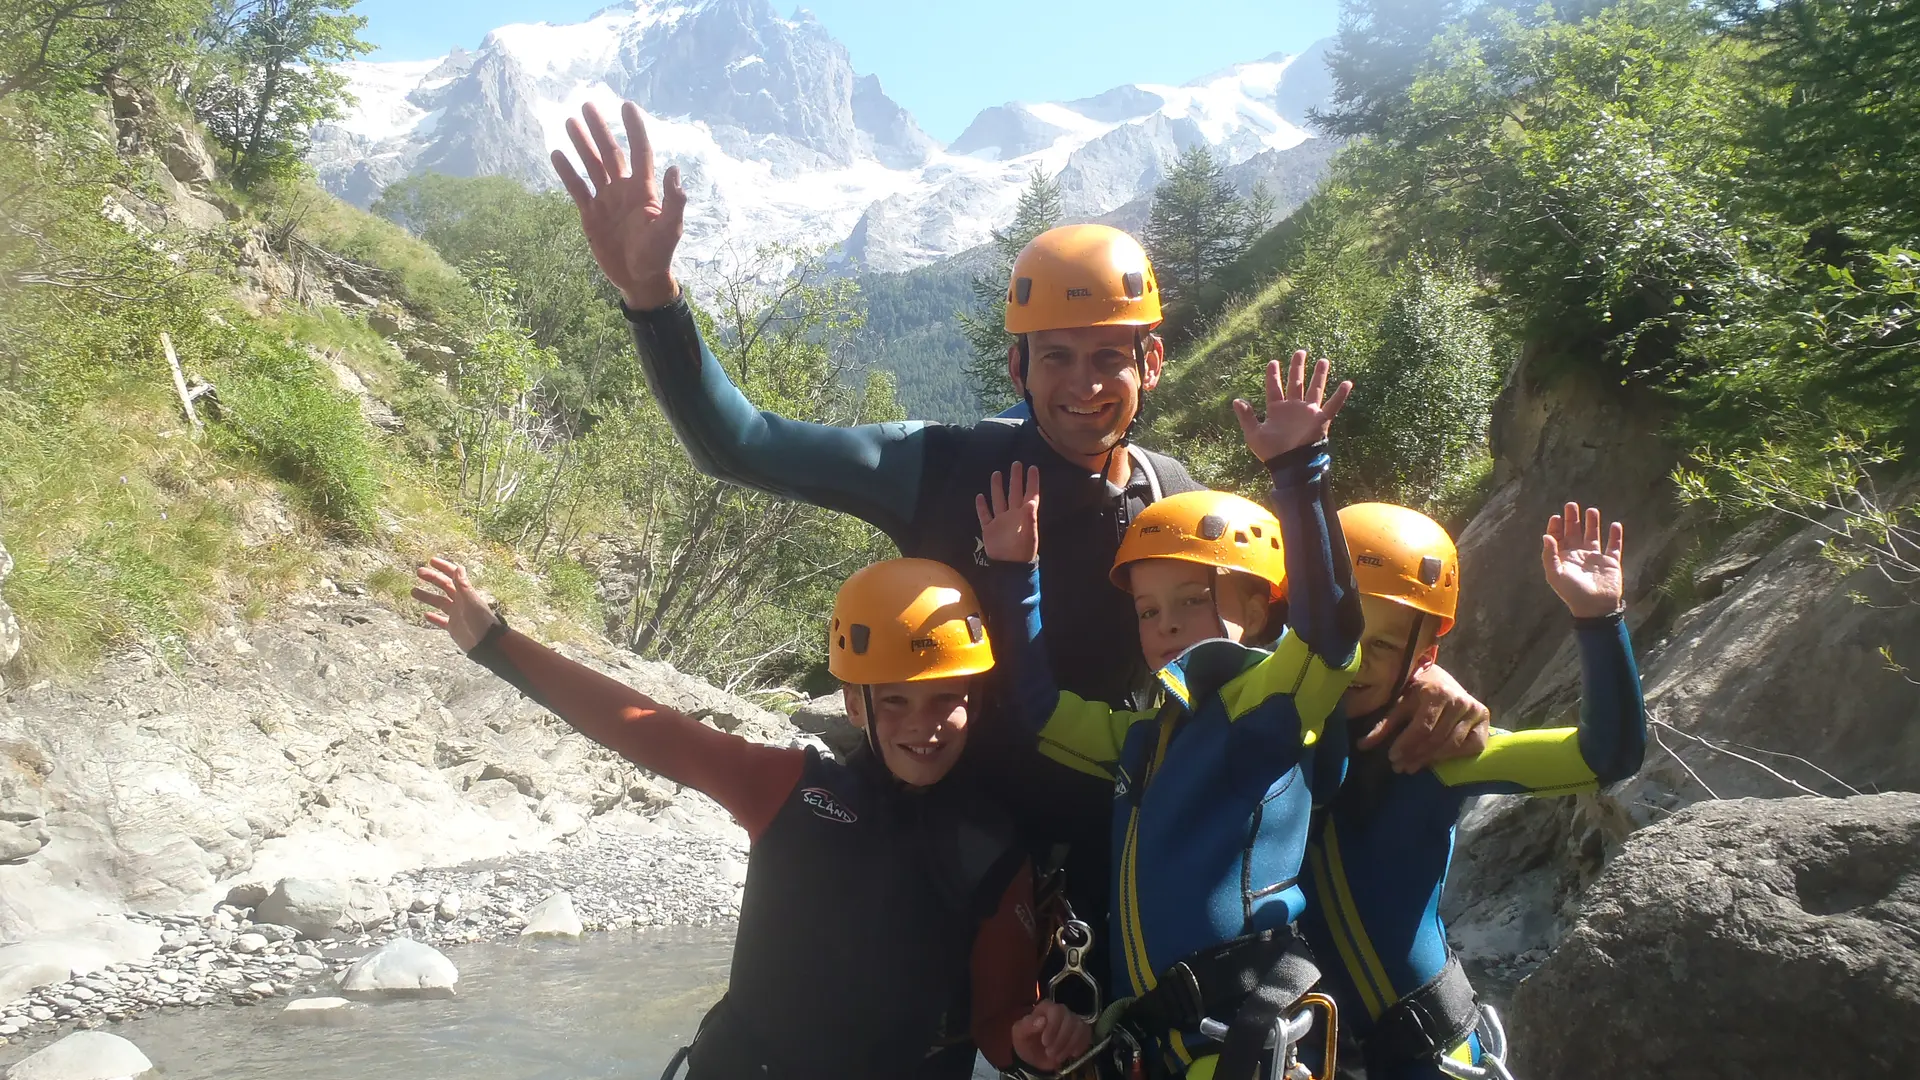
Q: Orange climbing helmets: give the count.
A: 4